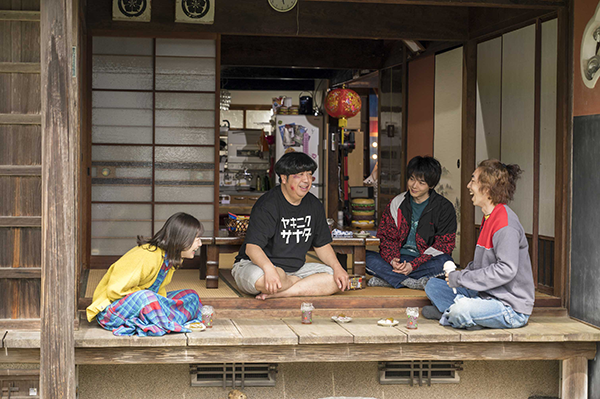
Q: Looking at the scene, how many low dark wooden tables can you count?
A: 1